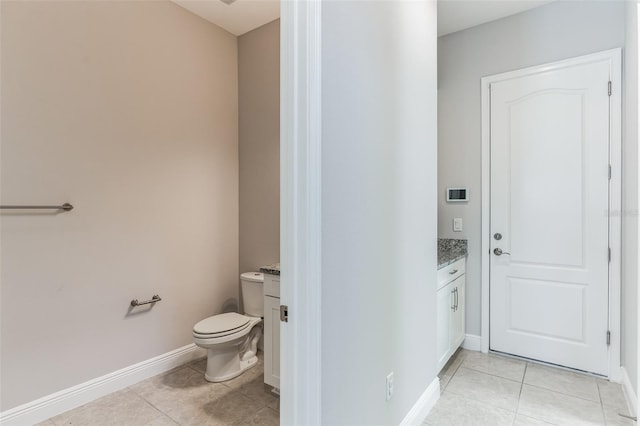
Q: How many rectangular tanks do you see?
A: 1